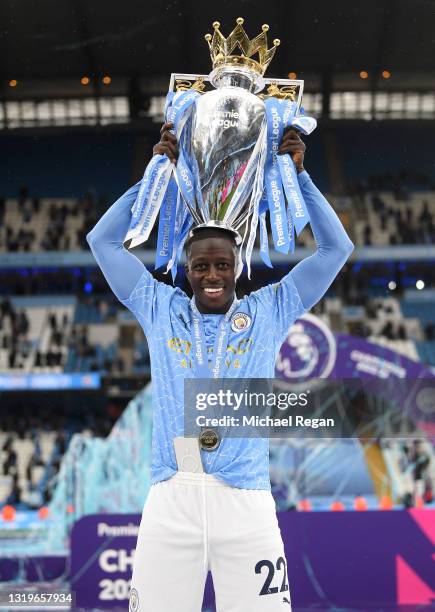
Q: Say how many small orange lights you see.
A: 6